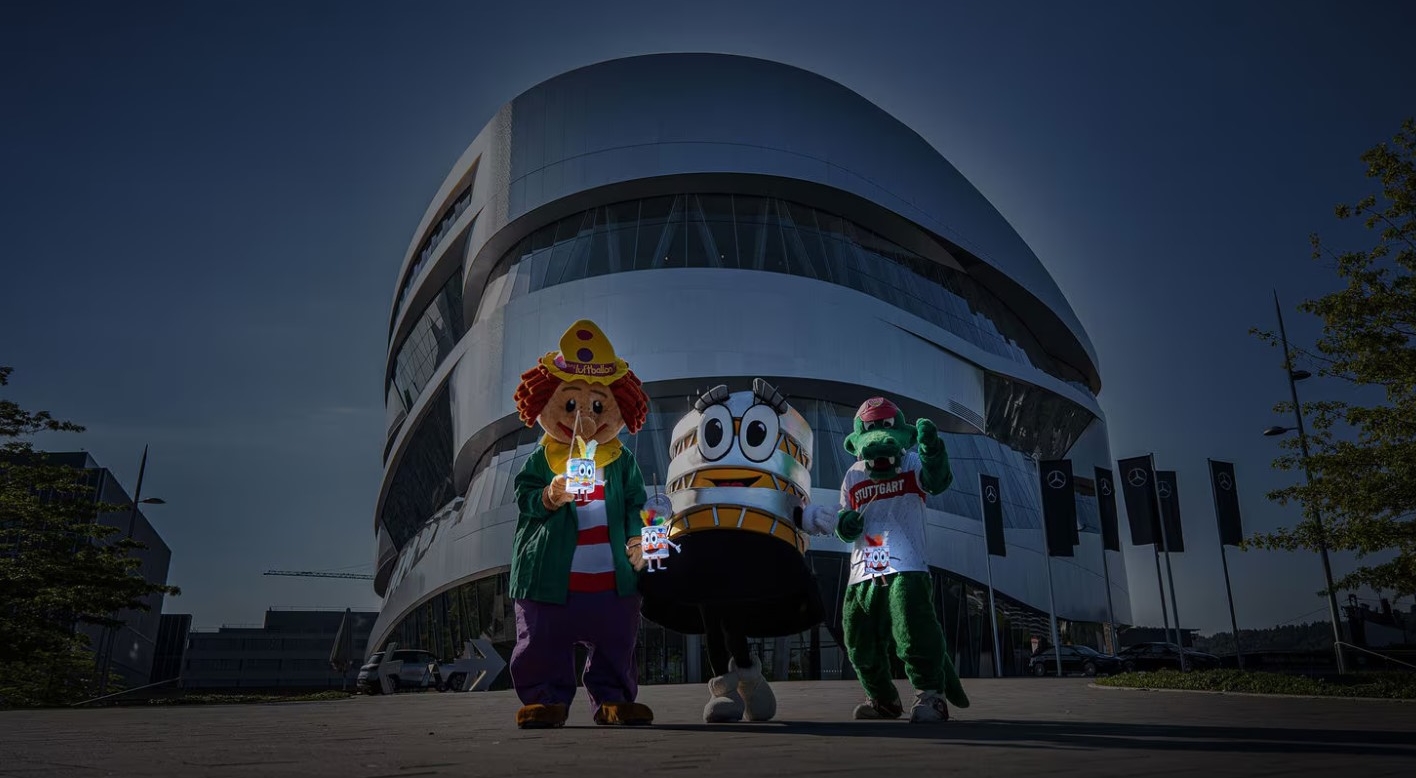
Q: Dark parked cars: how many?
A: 2